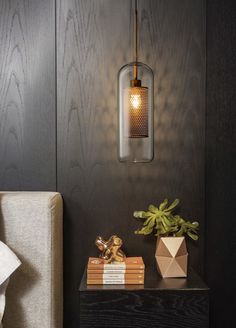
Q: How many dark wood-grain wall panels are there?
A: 3